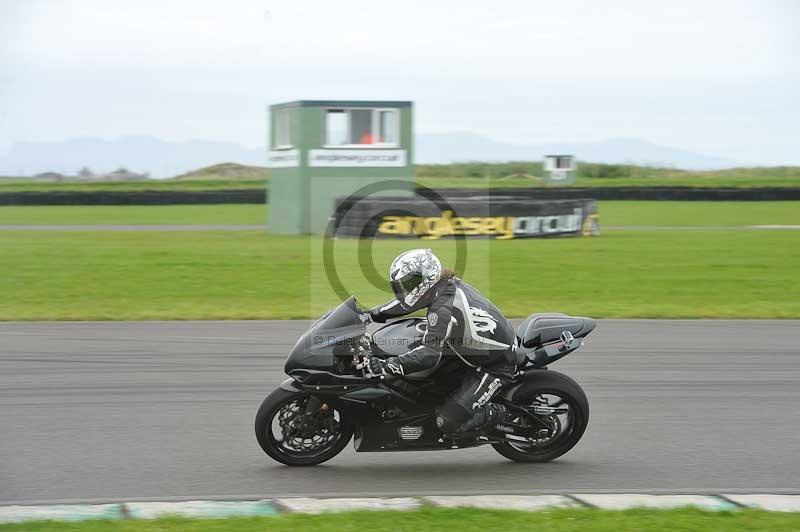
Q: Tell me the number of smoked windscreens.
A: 1